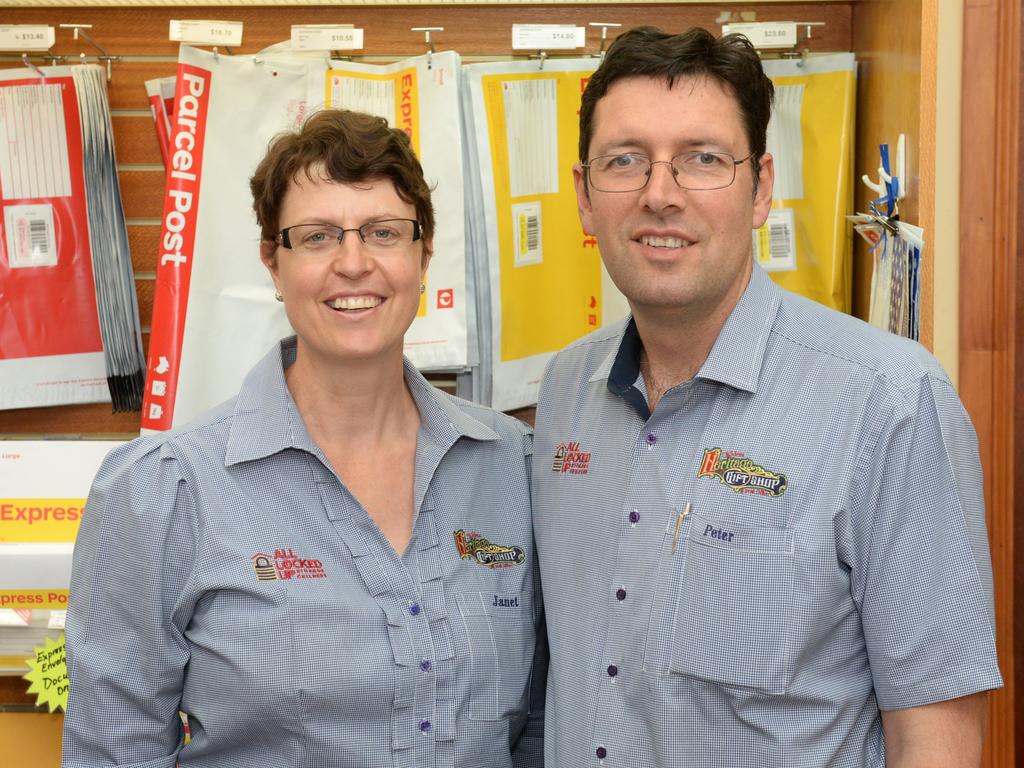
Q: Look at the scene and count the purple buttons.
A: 8